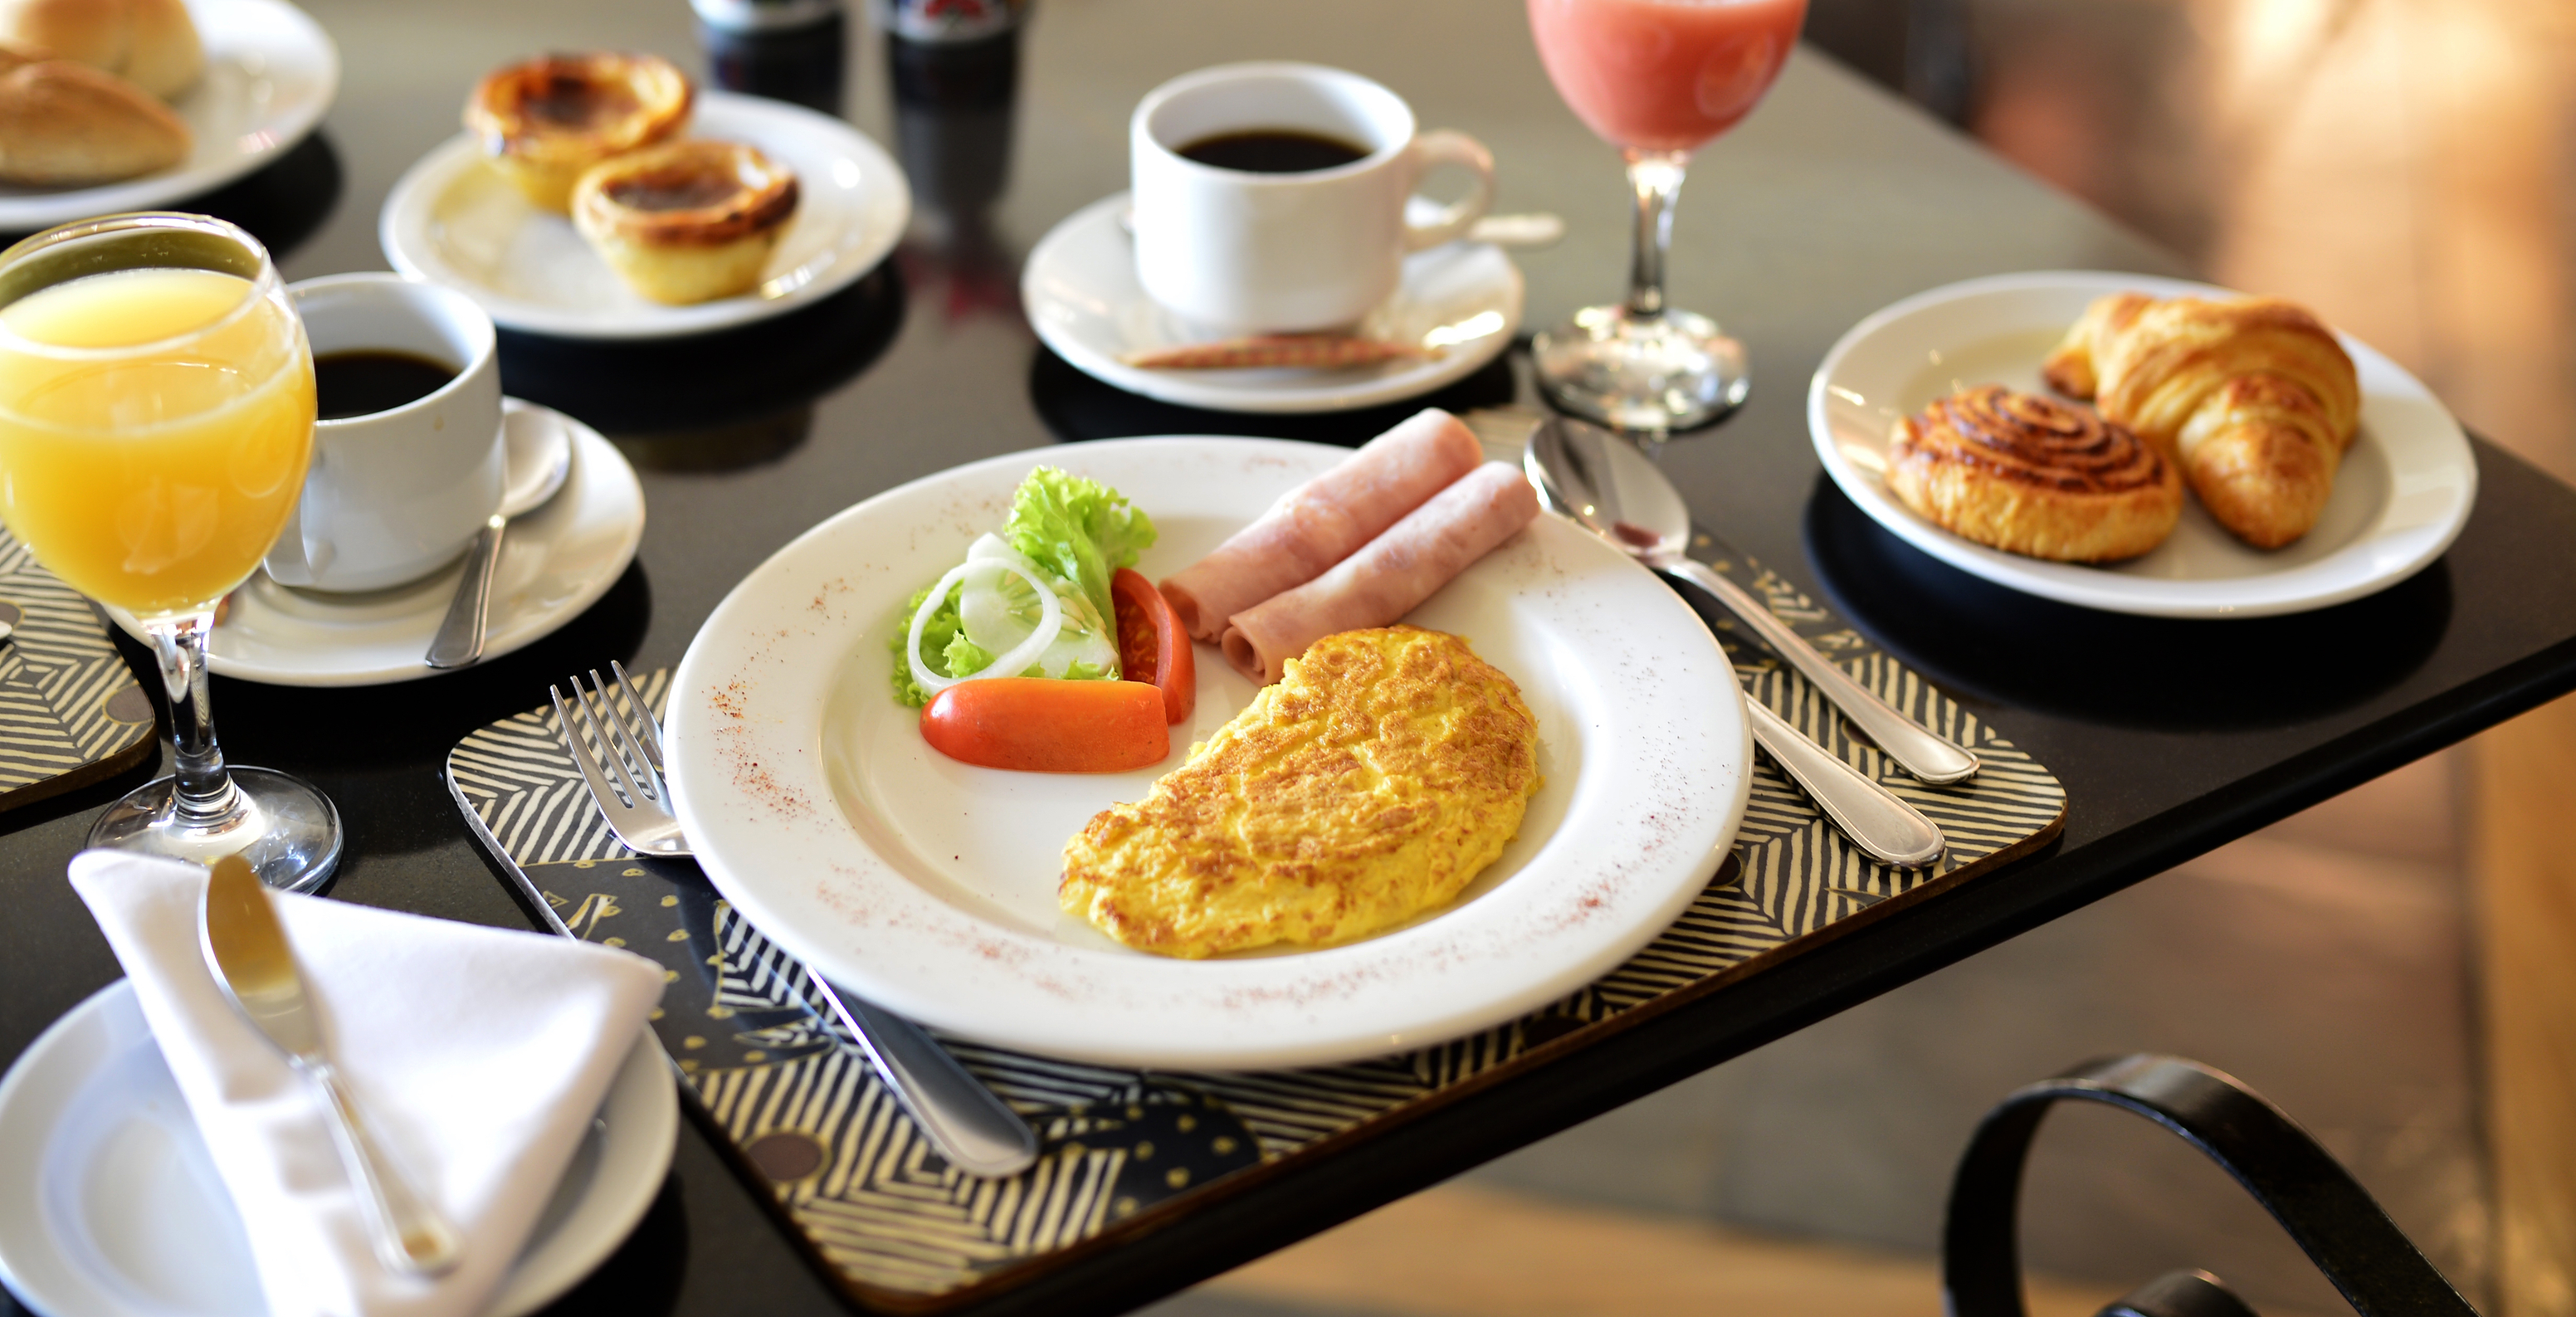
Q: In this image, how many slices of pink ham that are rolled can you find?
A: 2